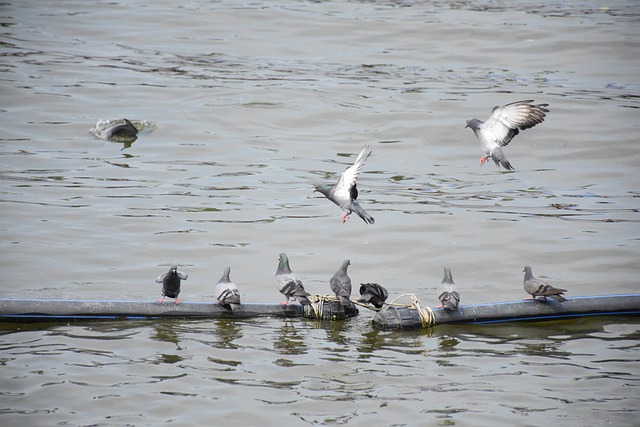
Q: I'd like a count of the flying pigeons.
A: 2